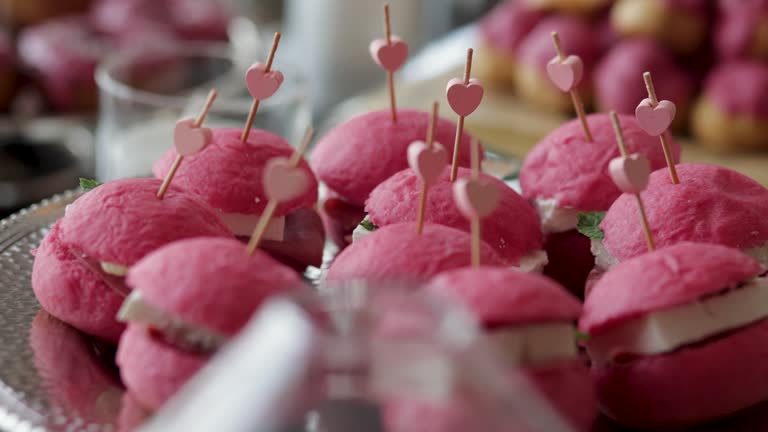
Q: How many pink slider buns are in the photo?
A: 10